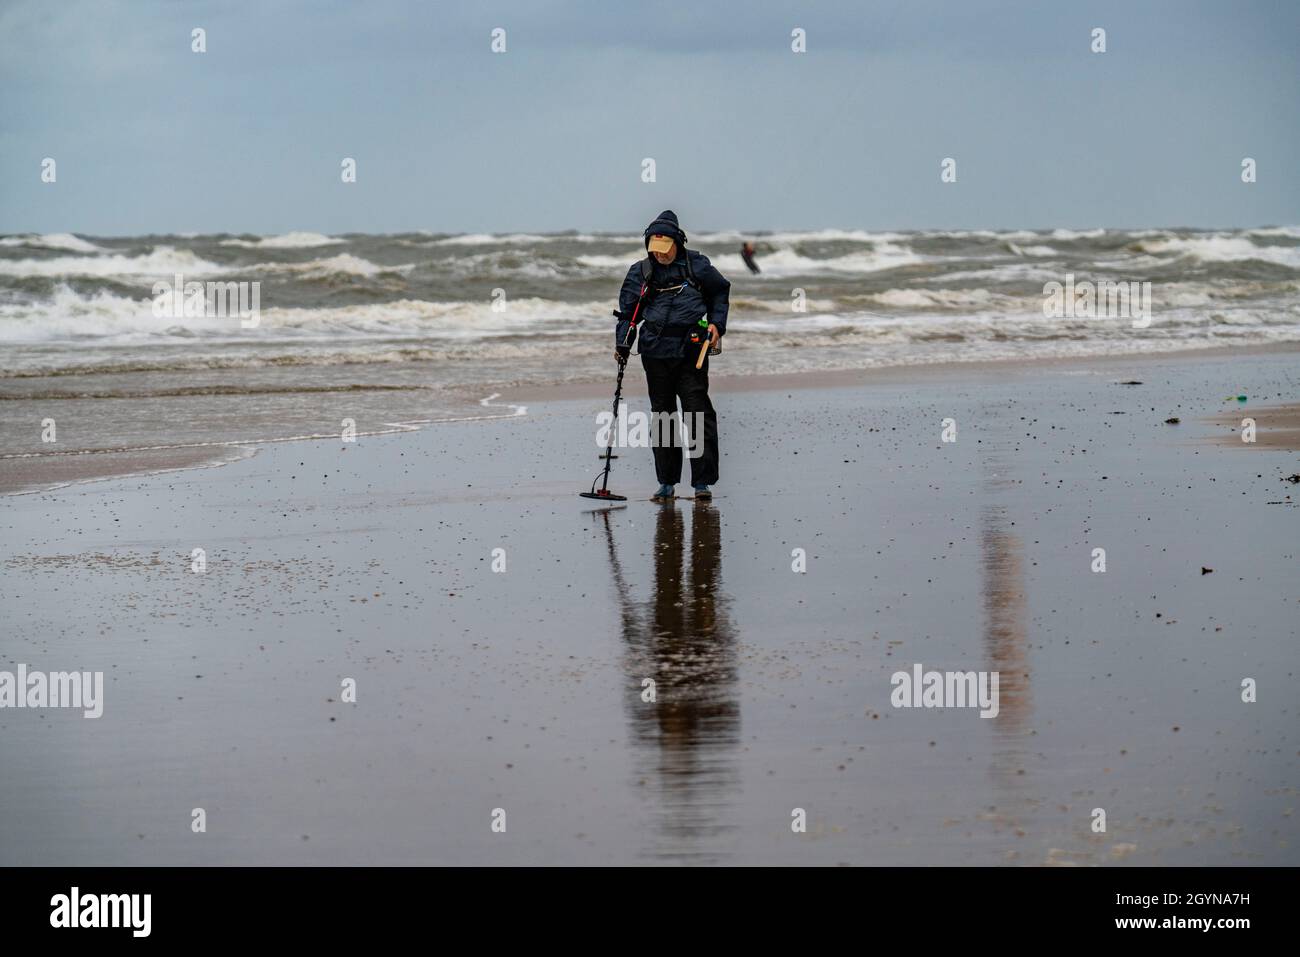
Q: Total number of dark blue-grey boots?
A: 2